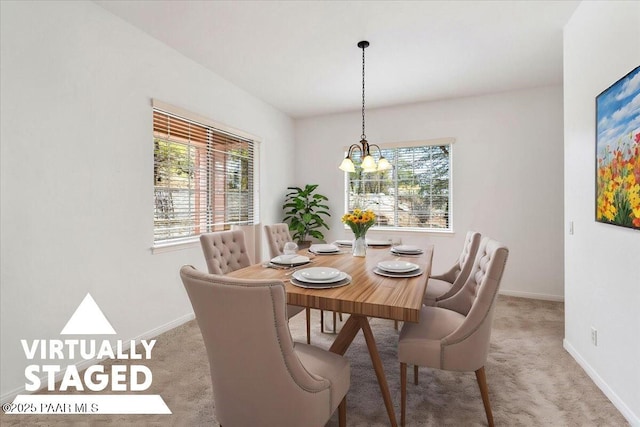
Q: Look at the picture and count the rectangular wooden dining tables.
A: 1